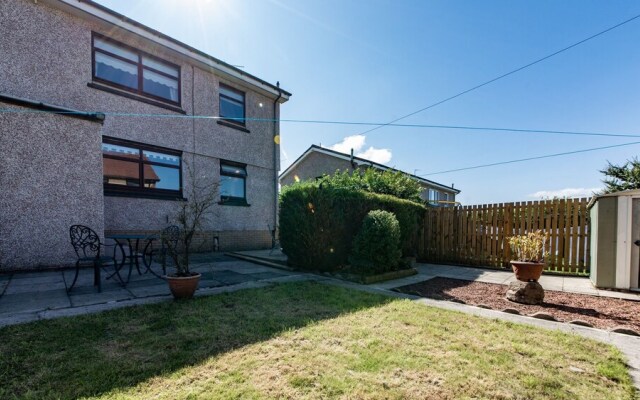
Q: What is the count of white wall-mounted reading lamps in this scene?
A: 0